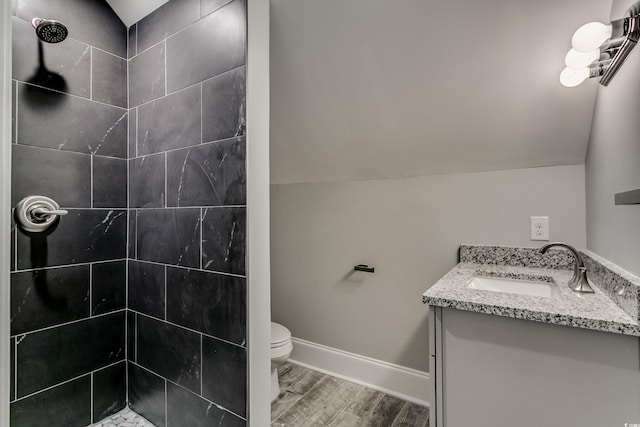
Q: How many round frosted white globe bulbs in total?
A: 3